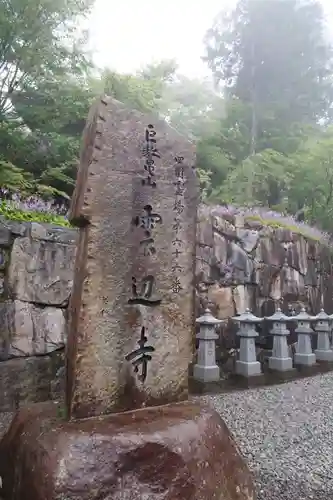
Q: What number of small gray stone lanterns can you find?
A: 5